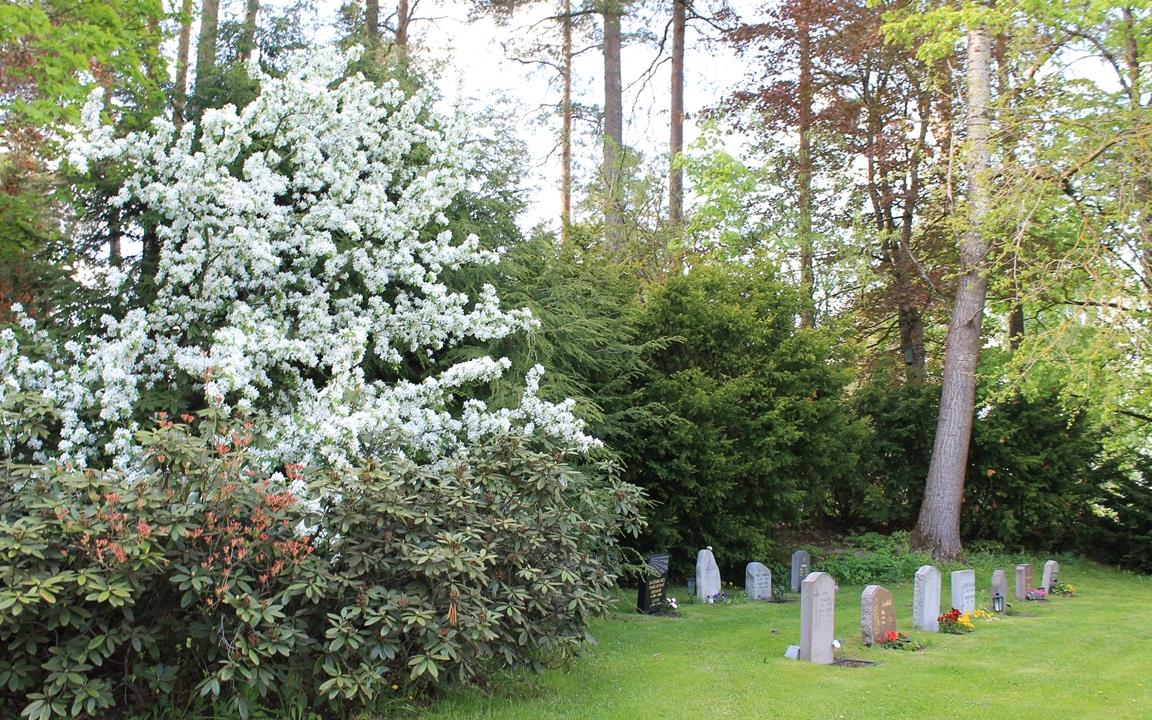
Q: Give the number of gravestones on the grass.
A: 11